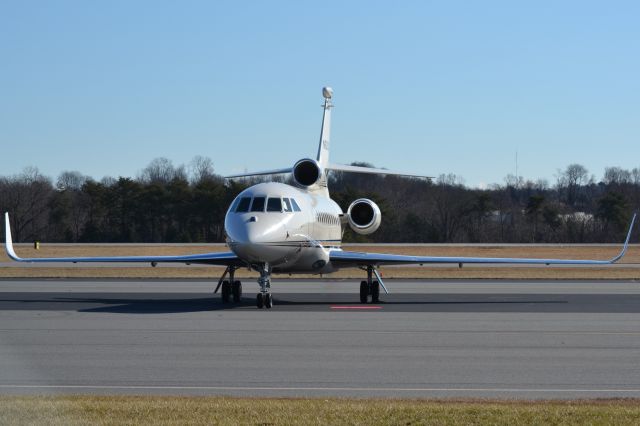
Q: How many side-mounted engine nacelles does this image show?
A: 1